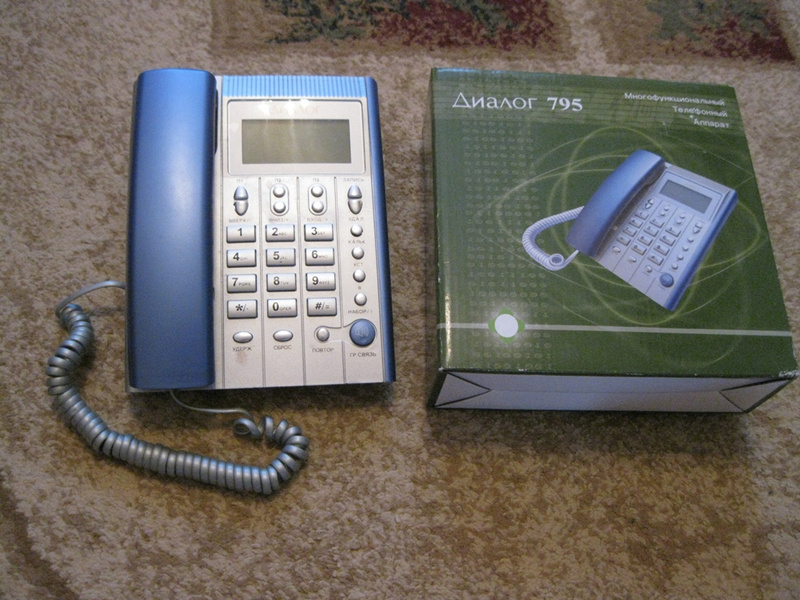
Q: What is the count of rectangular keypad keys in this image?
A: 12